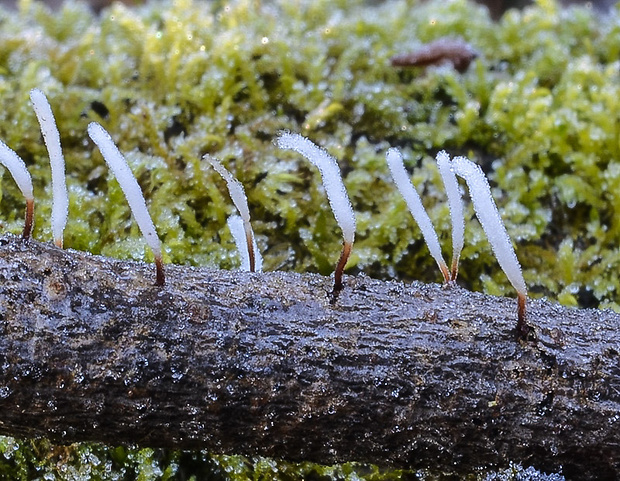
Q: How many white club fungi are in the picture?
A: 9